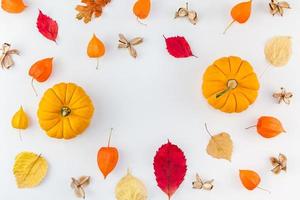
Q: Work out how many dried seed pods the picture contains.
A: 8